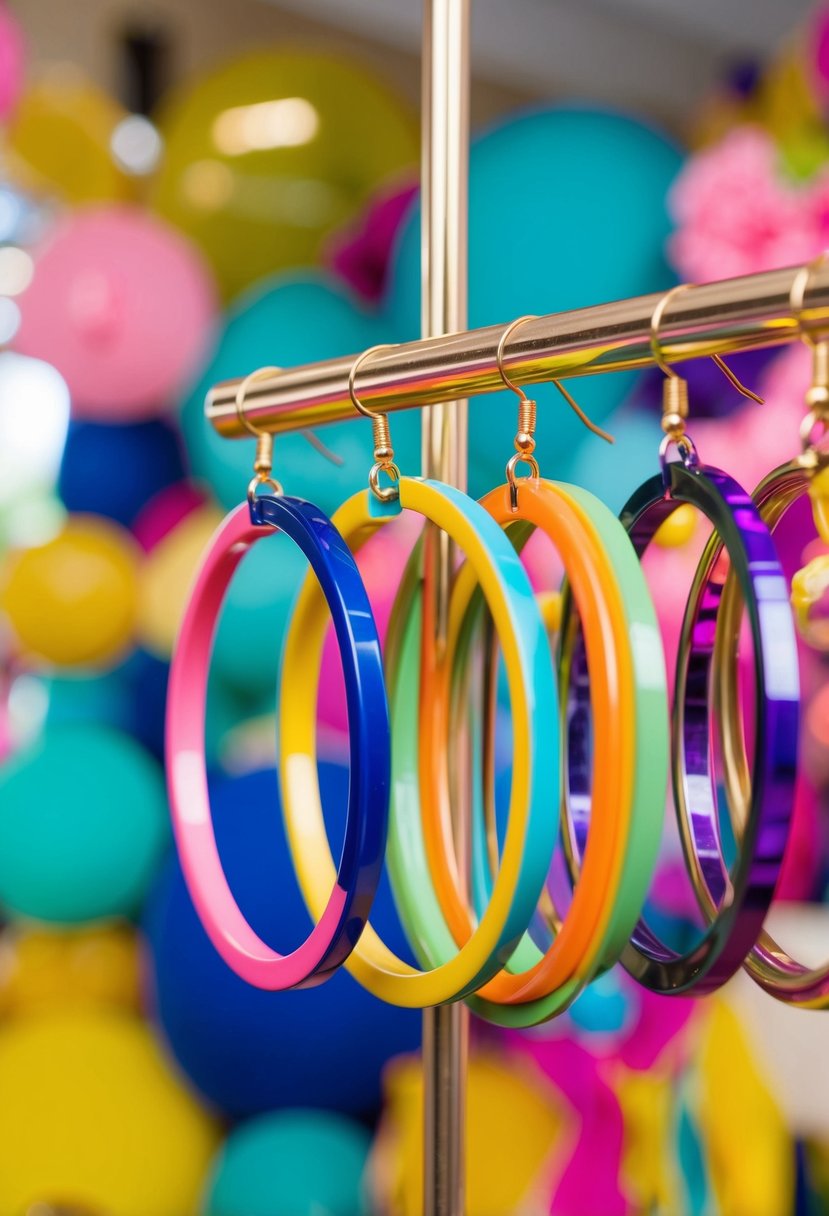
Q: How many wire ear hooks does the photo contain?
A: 5